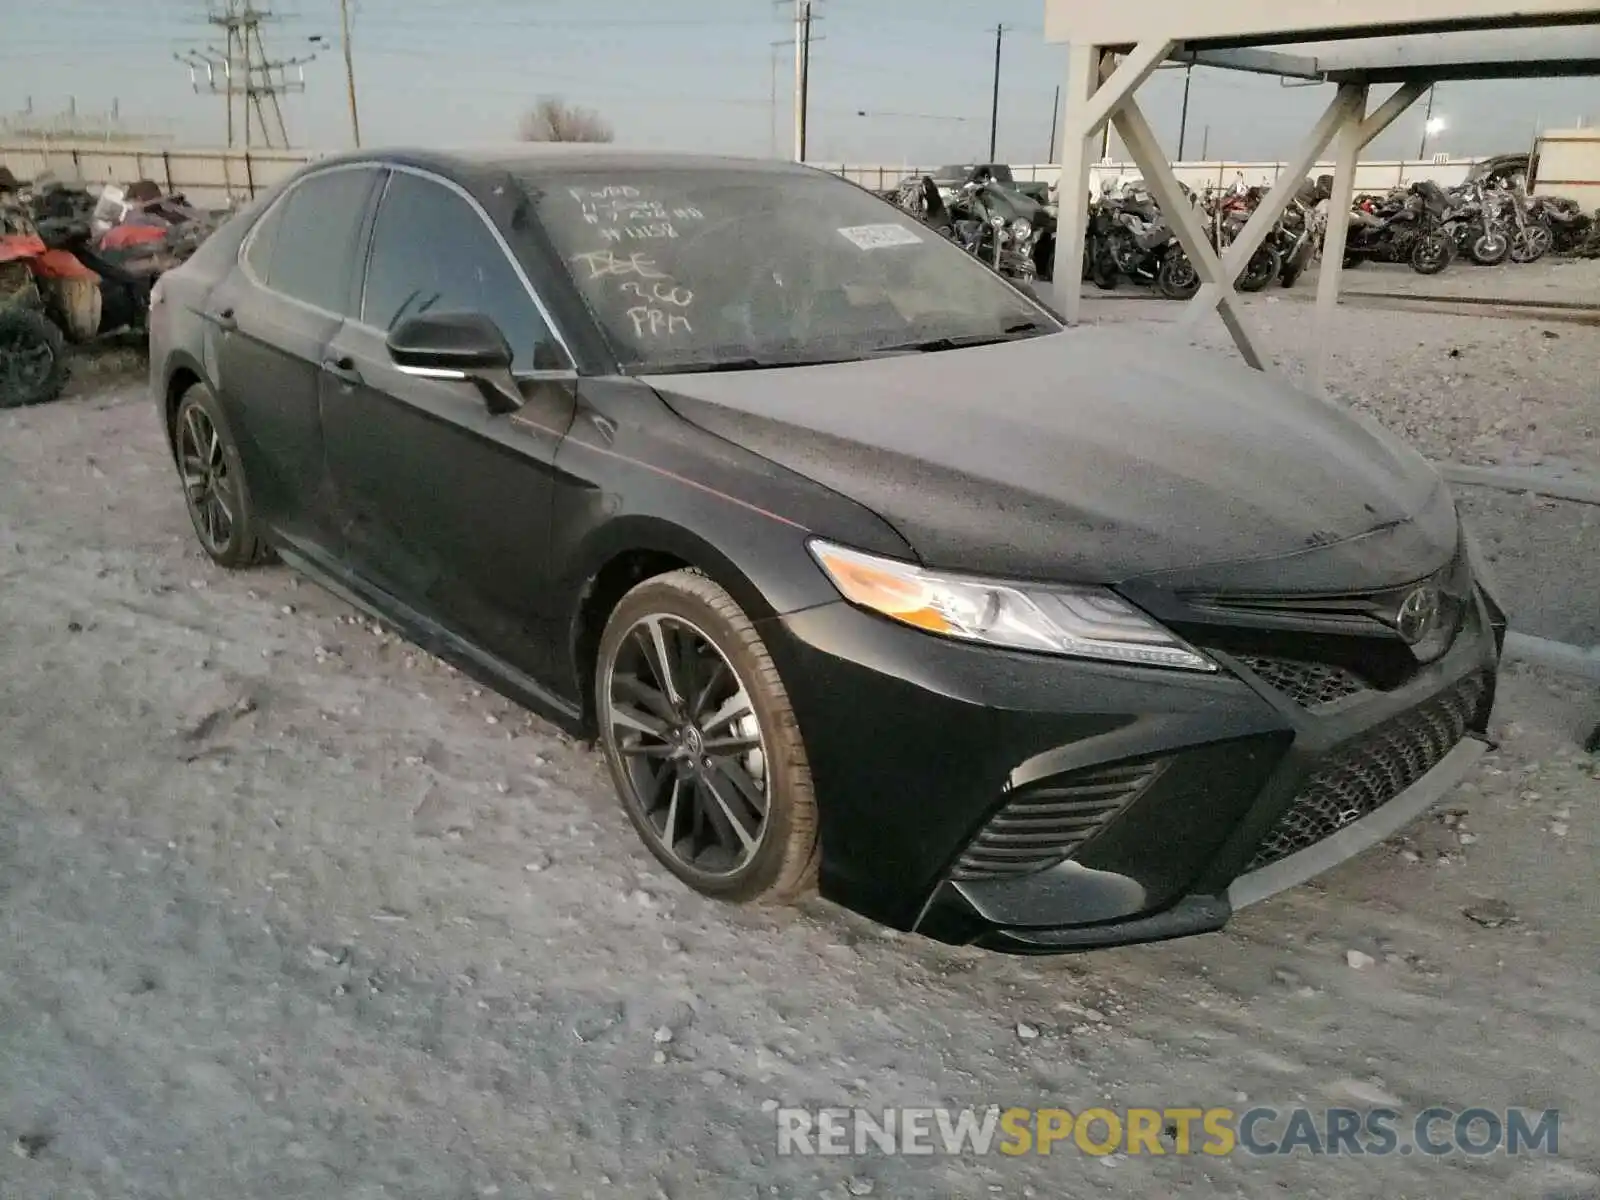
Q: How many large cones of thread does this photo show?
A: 0